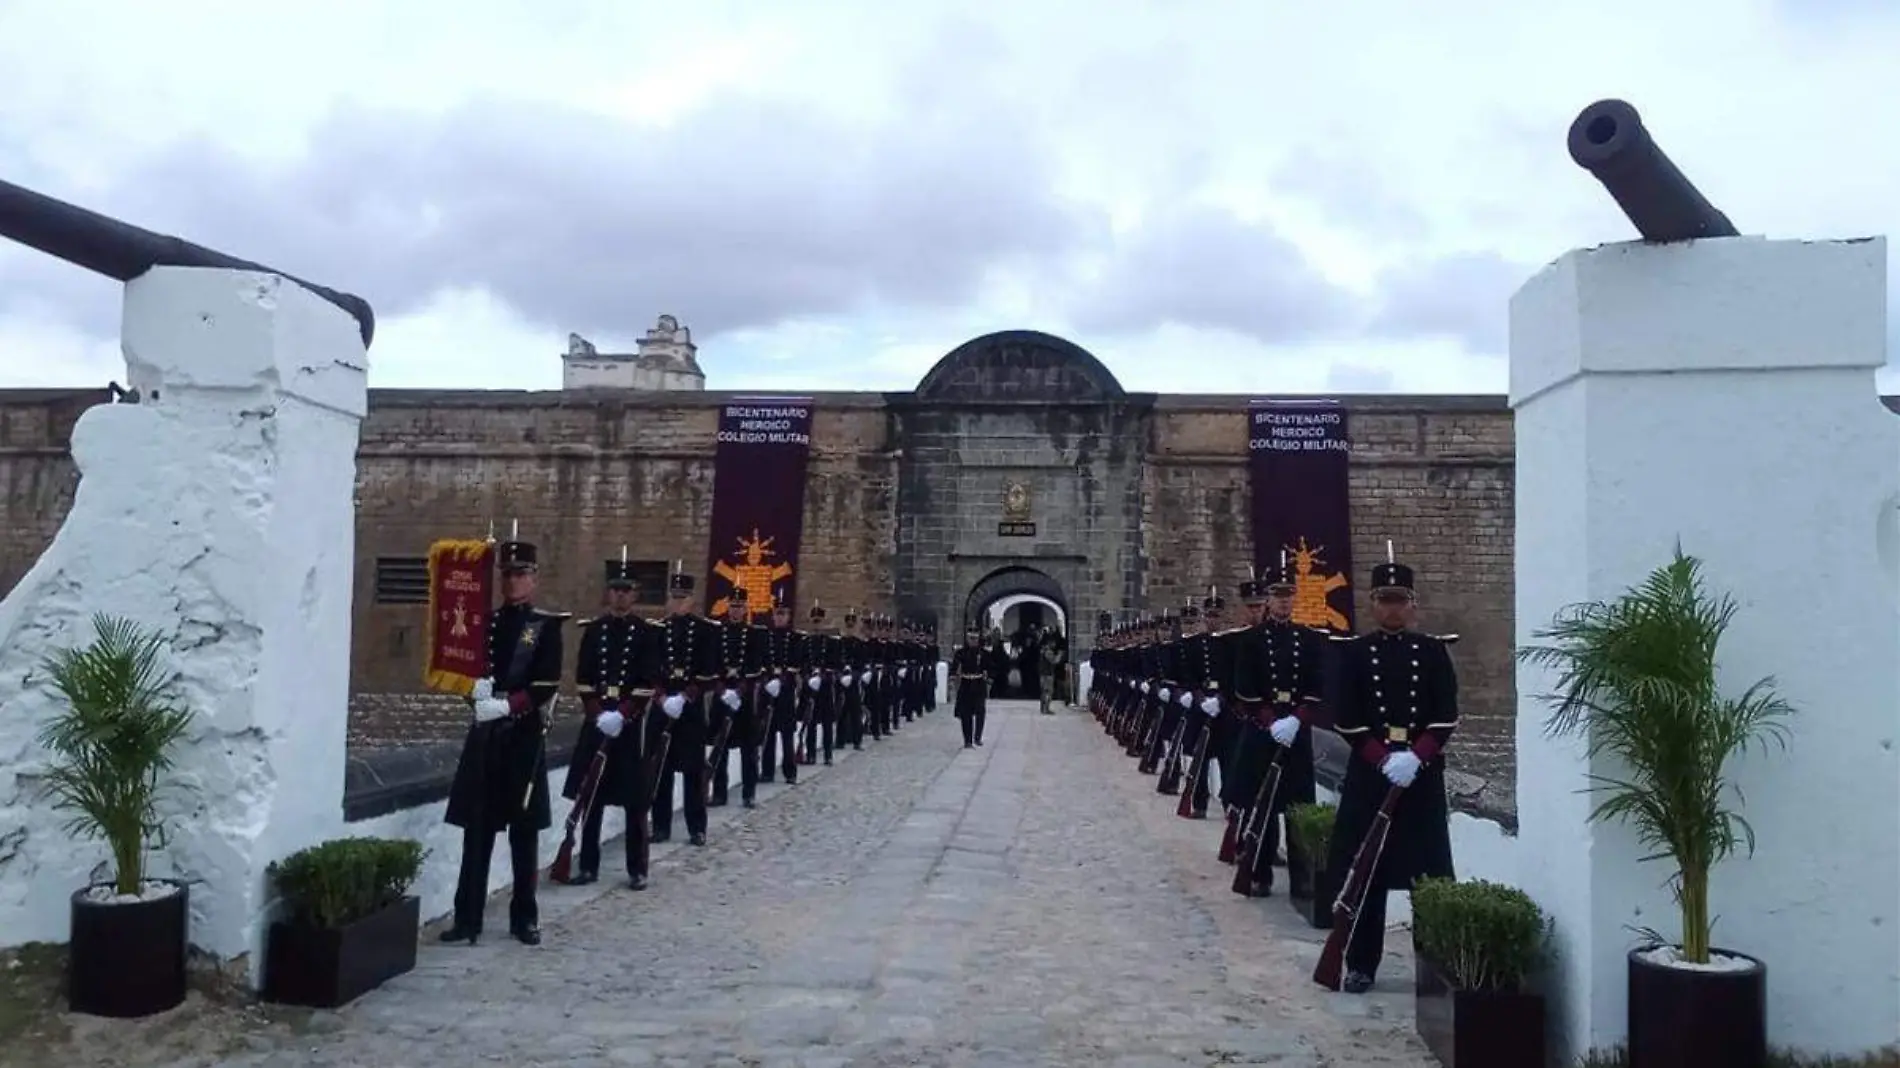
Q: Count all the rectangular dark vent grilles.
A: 2